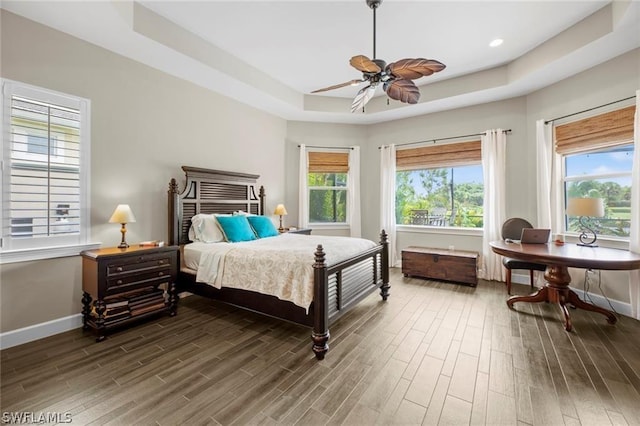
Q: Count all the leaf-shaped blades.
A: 5